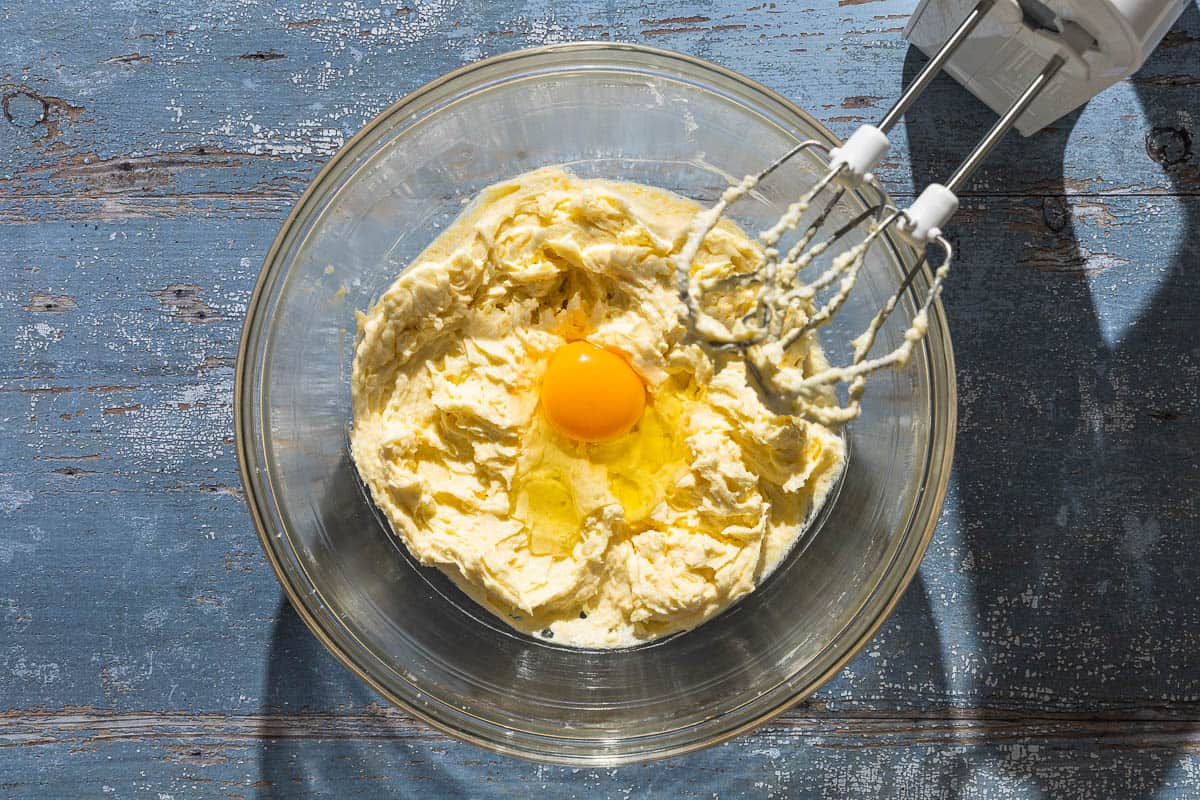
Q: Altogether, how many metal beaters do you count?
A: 2